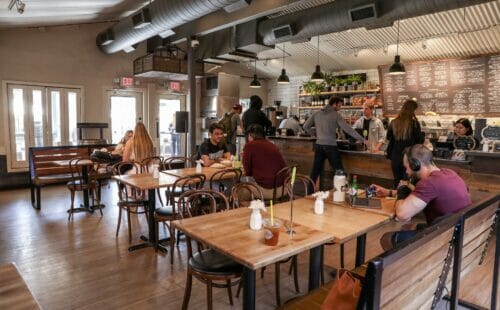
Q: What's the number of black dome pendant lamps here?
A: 4